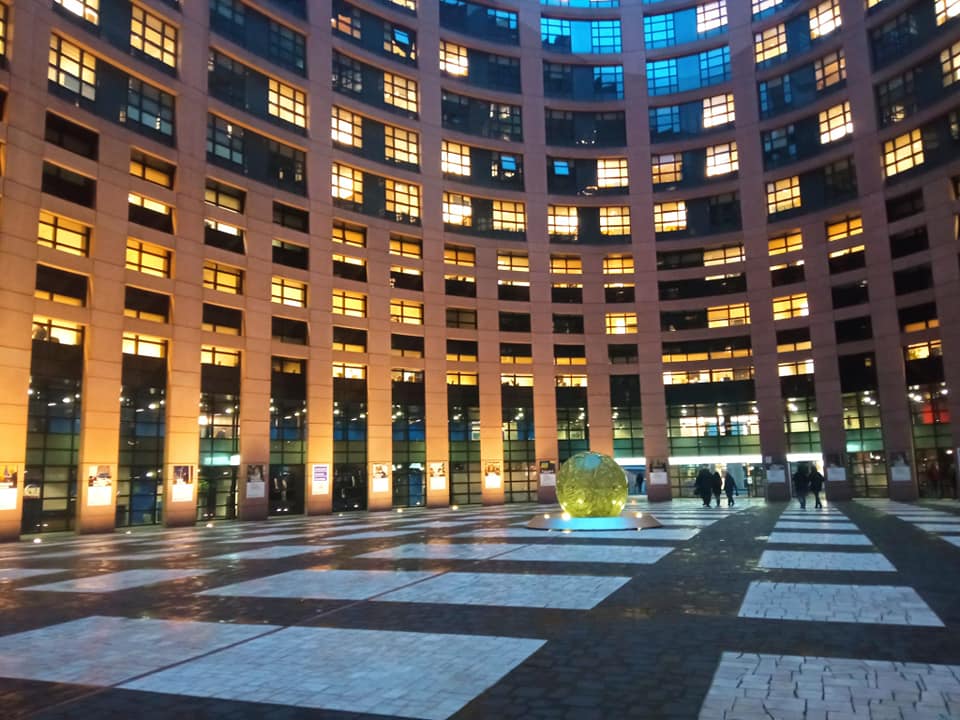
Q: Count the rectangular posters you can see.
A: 13